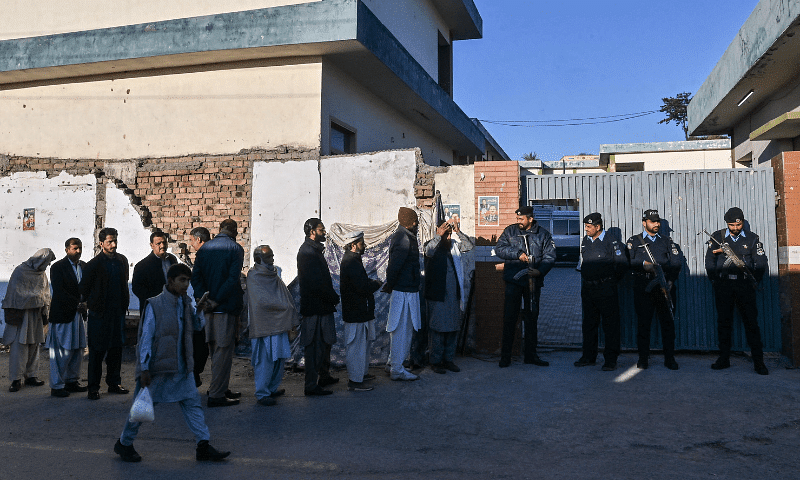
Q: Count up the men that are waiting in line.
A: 11